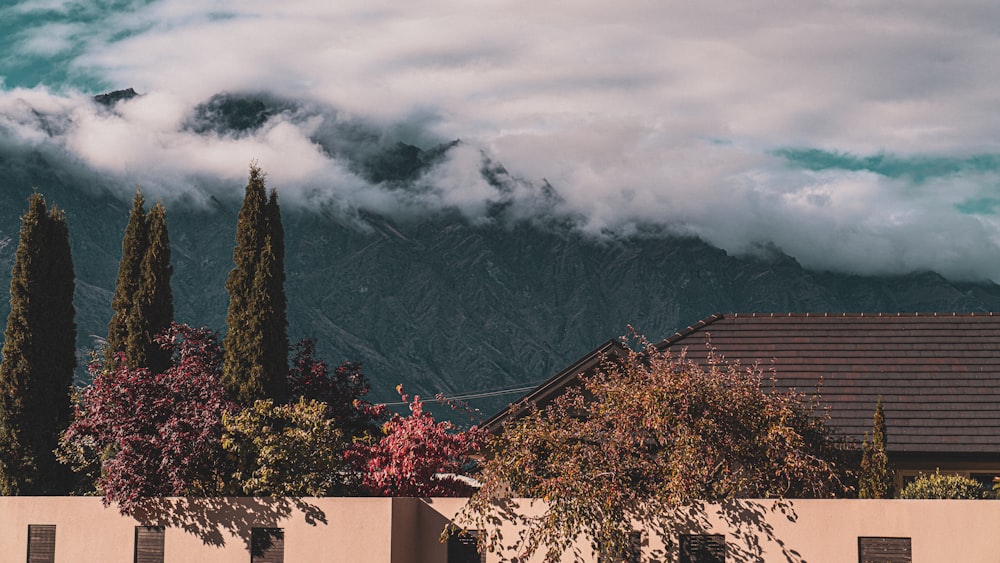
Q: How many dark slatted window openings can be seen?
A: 7